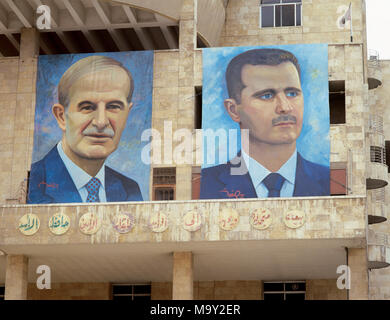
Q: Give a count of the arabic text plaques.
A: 9